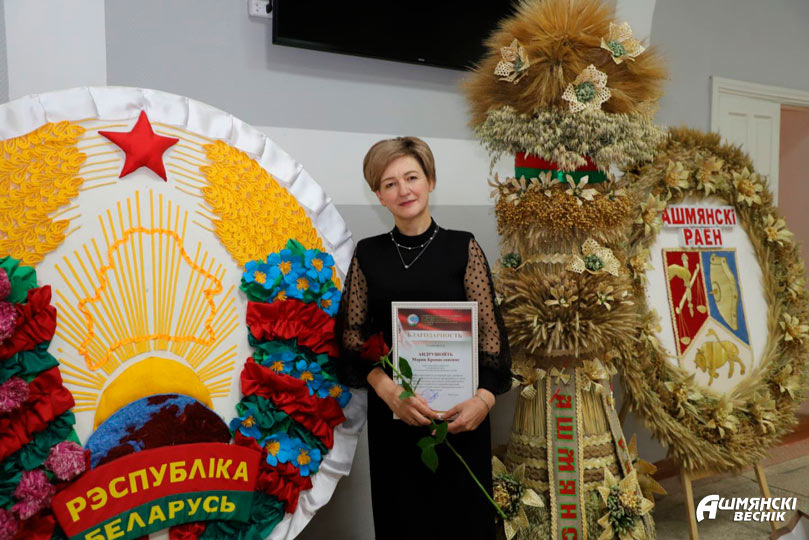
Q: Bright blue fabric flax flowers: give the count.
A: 12